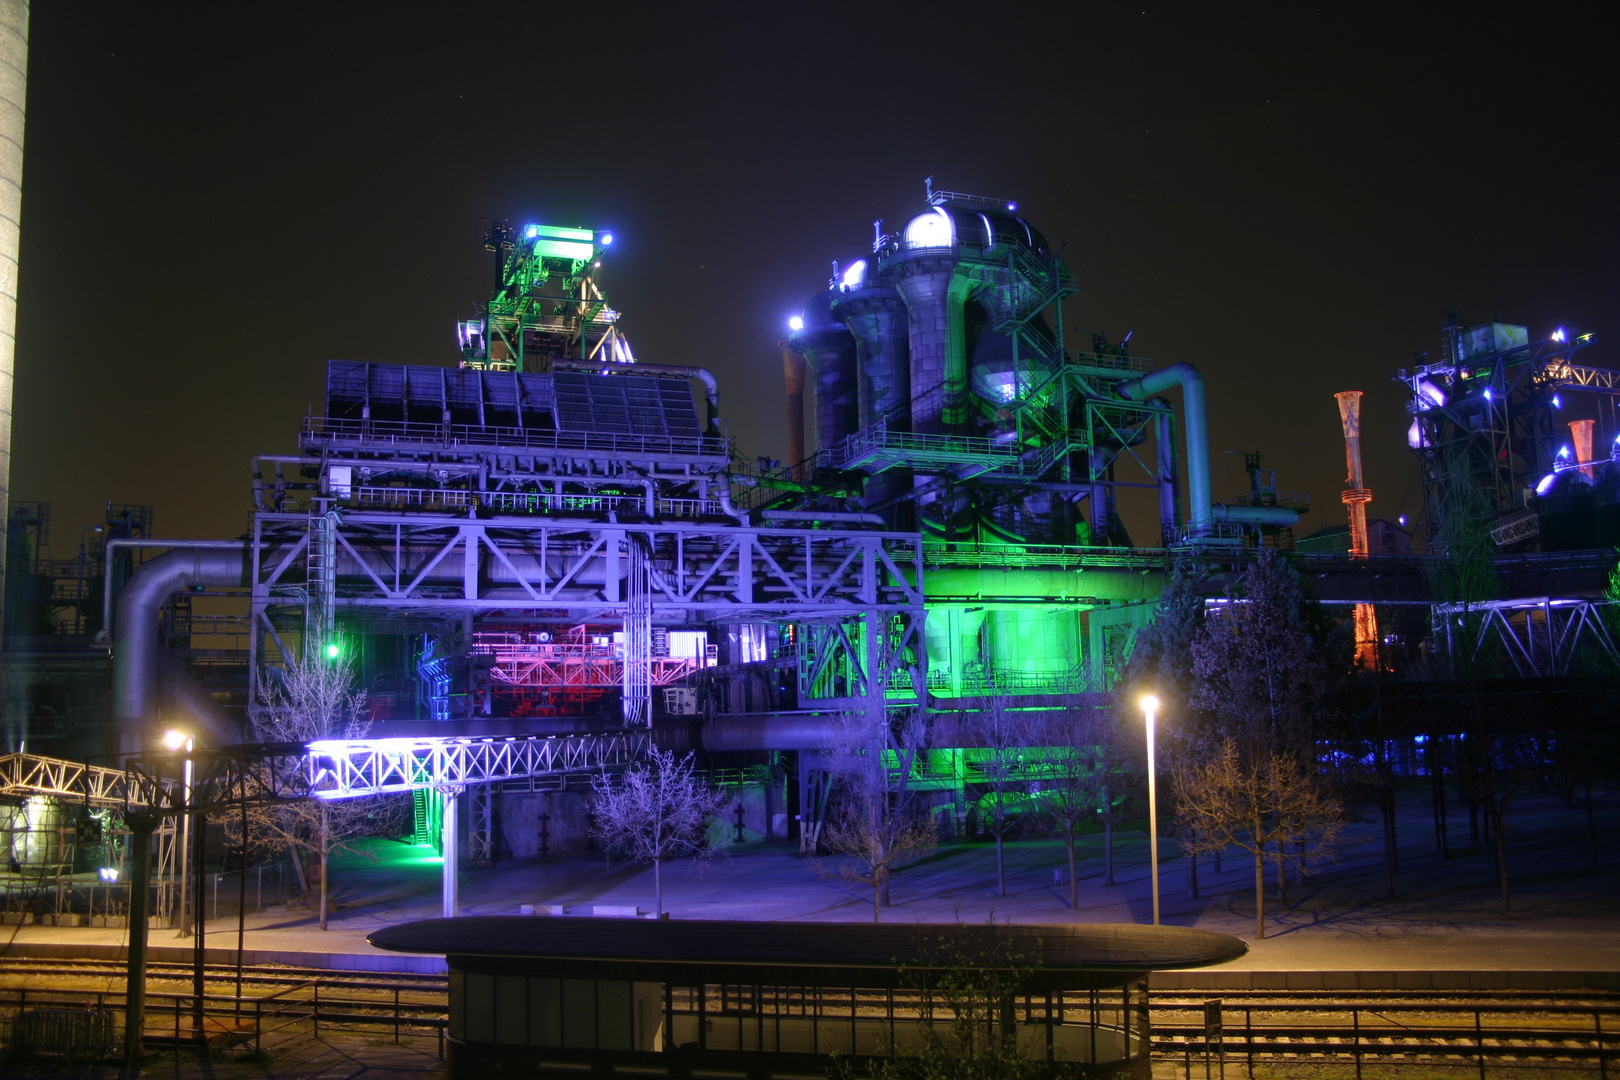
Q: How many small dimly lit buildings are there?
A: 1